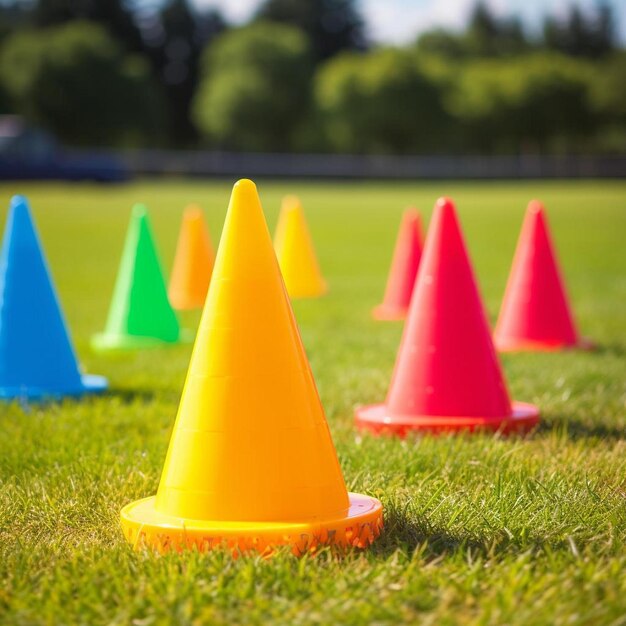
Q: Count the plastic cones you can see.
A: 8